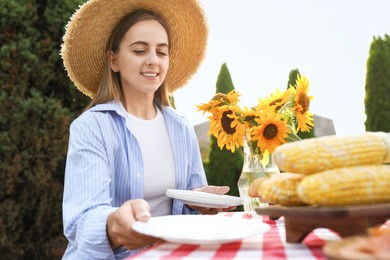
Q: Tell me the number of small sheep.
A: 0